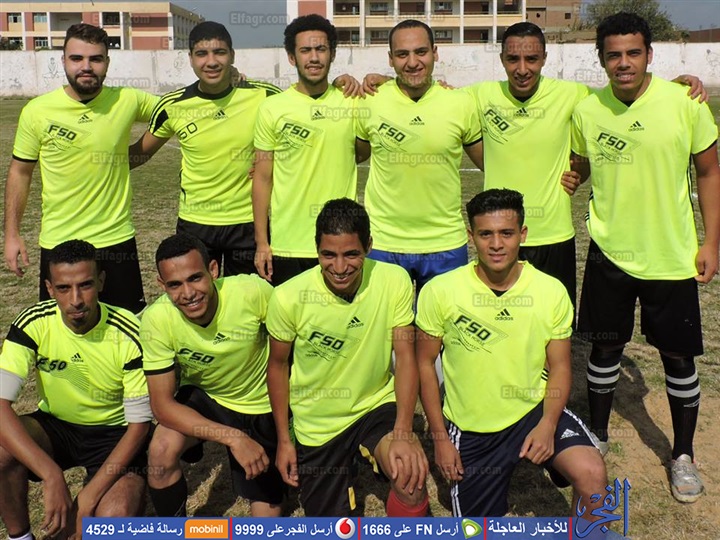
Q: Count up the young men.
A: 10